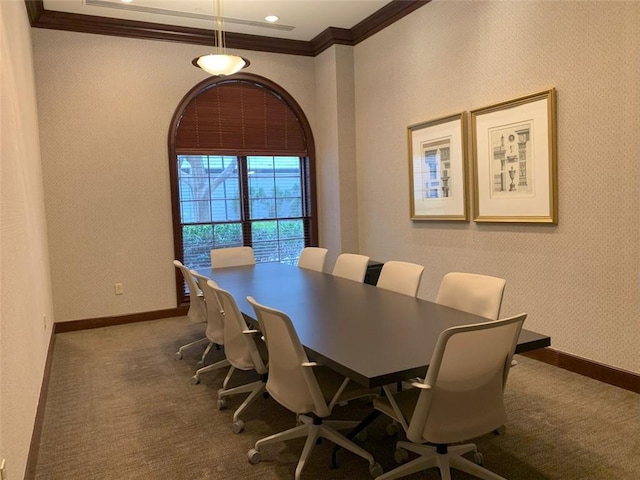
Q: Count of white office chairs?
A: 10